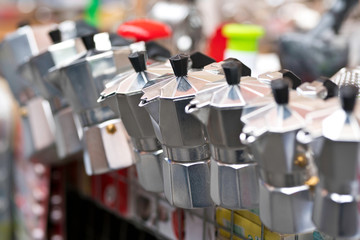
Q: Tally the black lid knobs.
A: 7